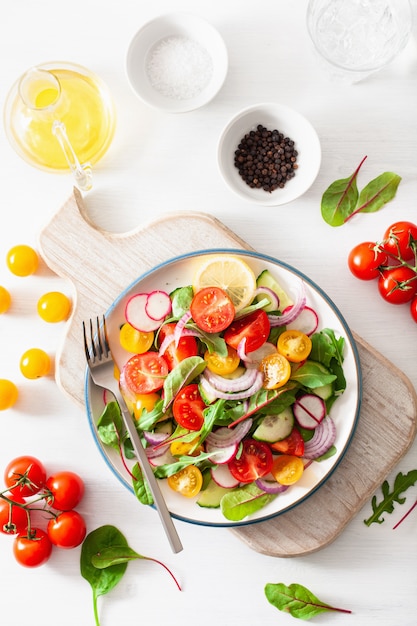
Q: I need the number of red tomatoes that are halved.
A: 4